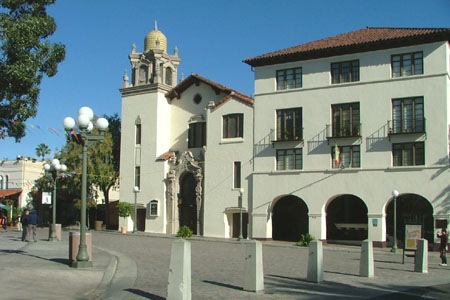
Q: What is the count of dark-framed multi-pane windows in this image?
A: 11